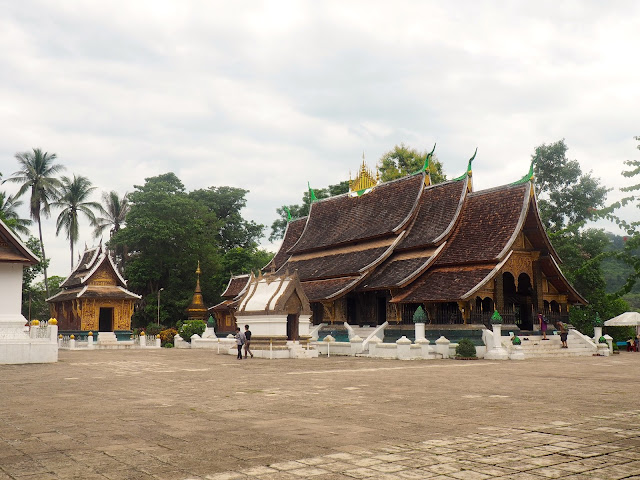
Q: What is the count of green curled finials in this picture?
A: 5